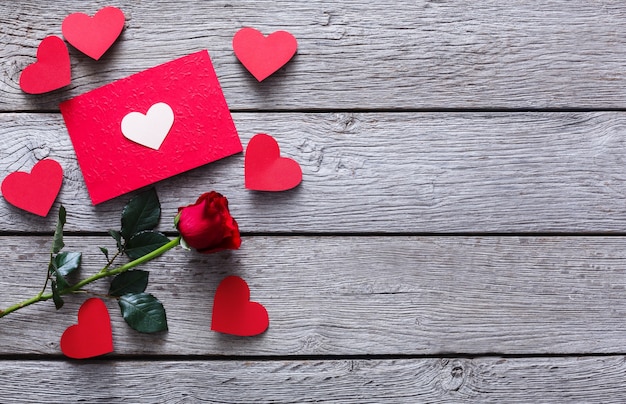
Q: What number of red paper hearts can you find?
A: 7